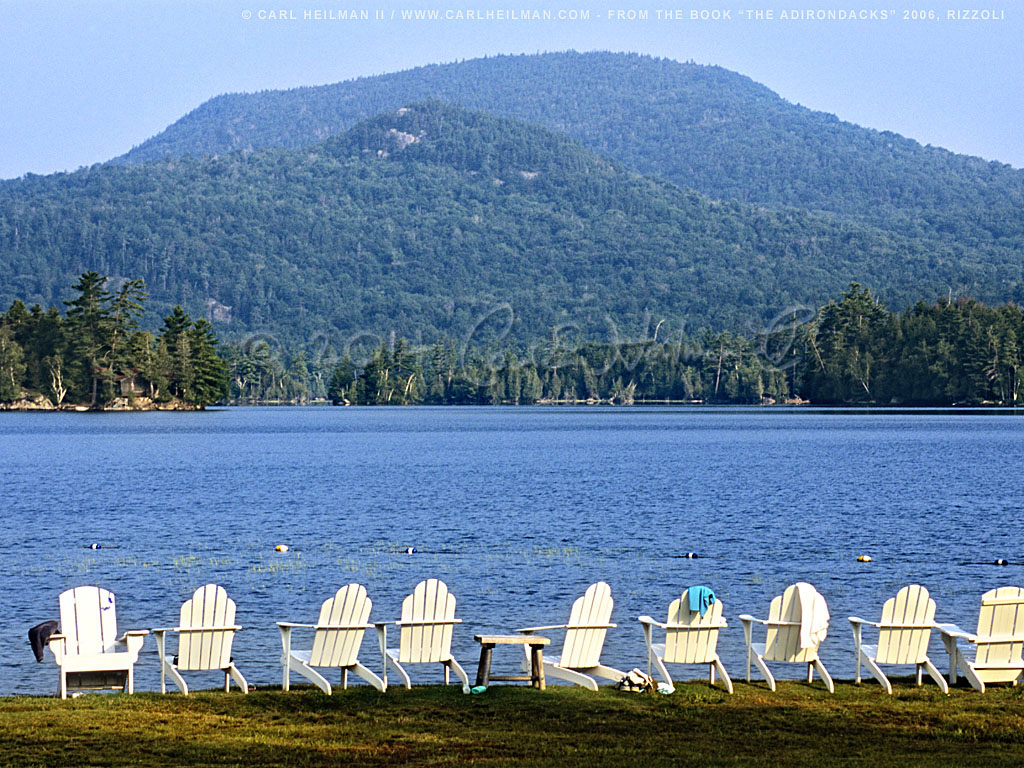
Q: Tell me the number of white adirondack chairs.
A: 9